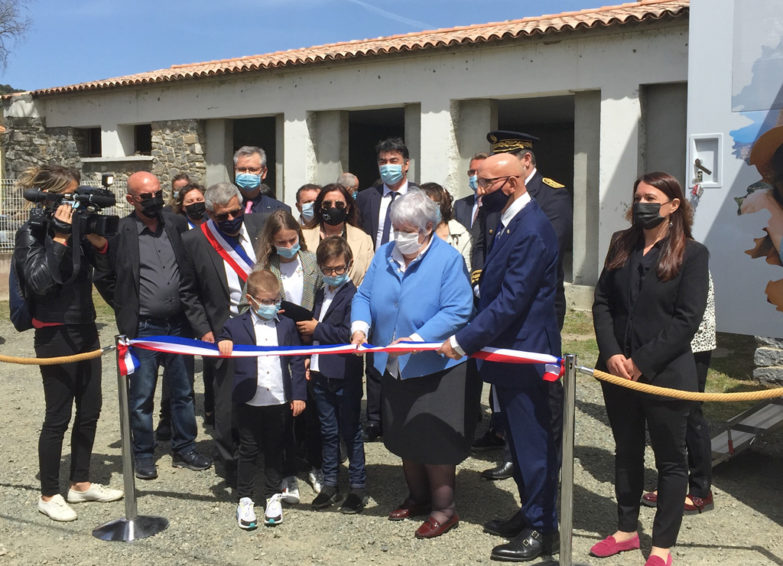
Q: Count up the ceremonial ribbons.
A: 1